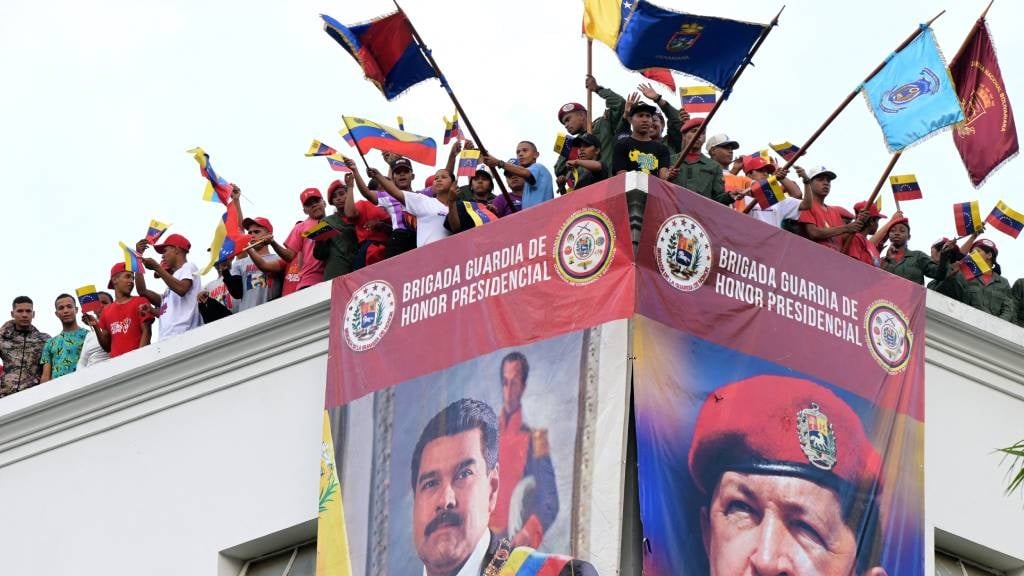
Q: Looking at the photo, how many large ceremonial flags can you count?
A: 5